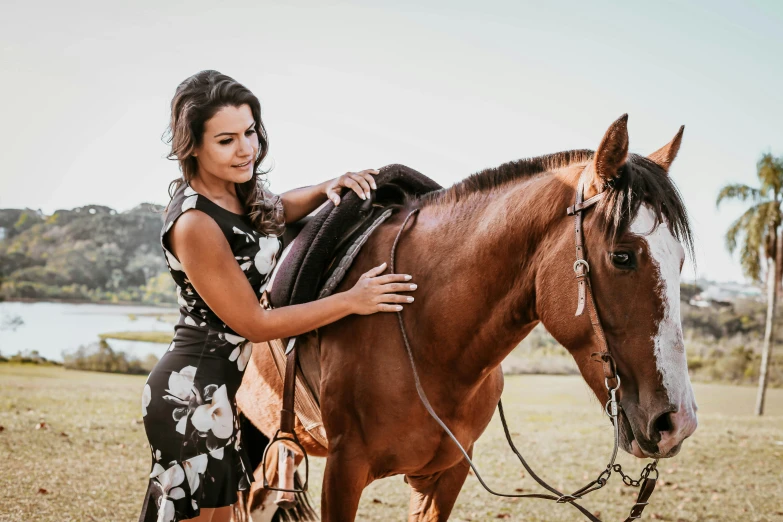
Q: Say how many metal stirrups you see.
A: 1